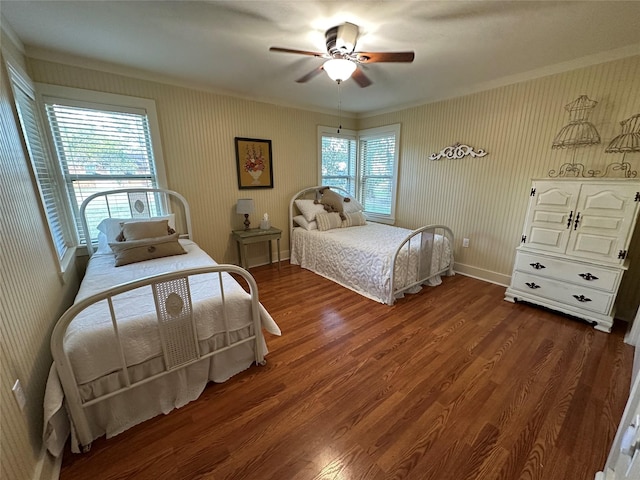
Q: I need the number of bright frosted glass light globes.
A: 1